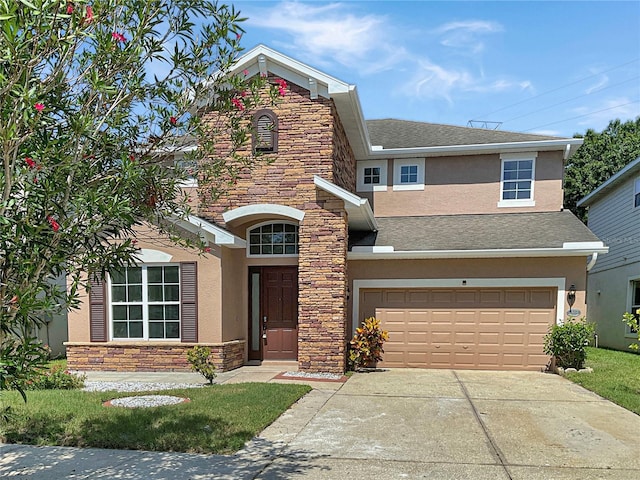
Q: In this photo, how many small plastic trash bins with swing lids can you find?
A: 0